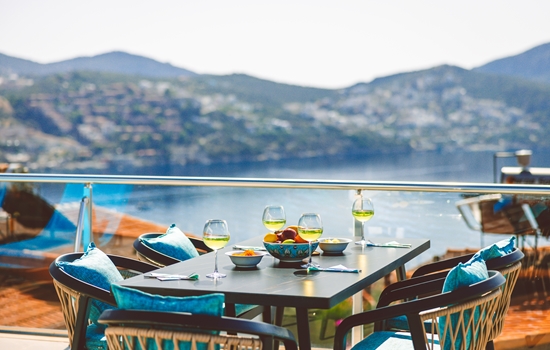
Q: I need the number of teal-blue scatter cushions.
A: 5